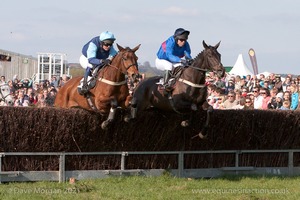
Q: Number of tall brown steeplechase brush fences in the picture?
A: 1